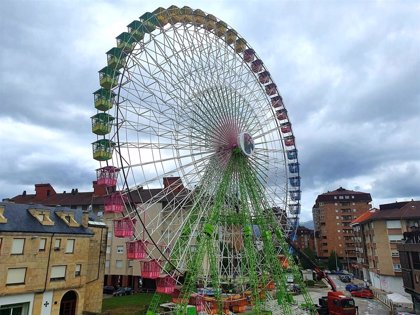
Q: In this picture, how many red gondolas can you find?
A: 8